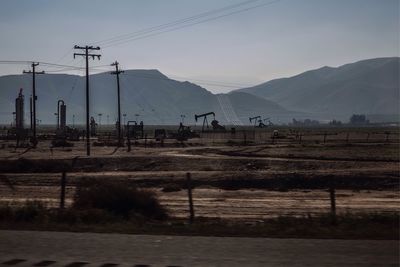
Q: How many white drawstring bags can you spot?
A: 0